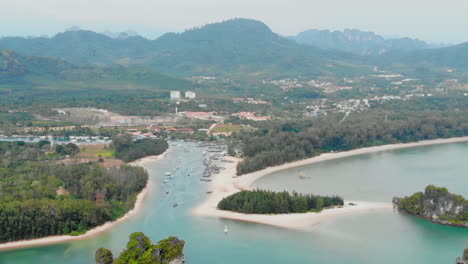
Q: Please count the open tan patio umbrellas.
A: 0